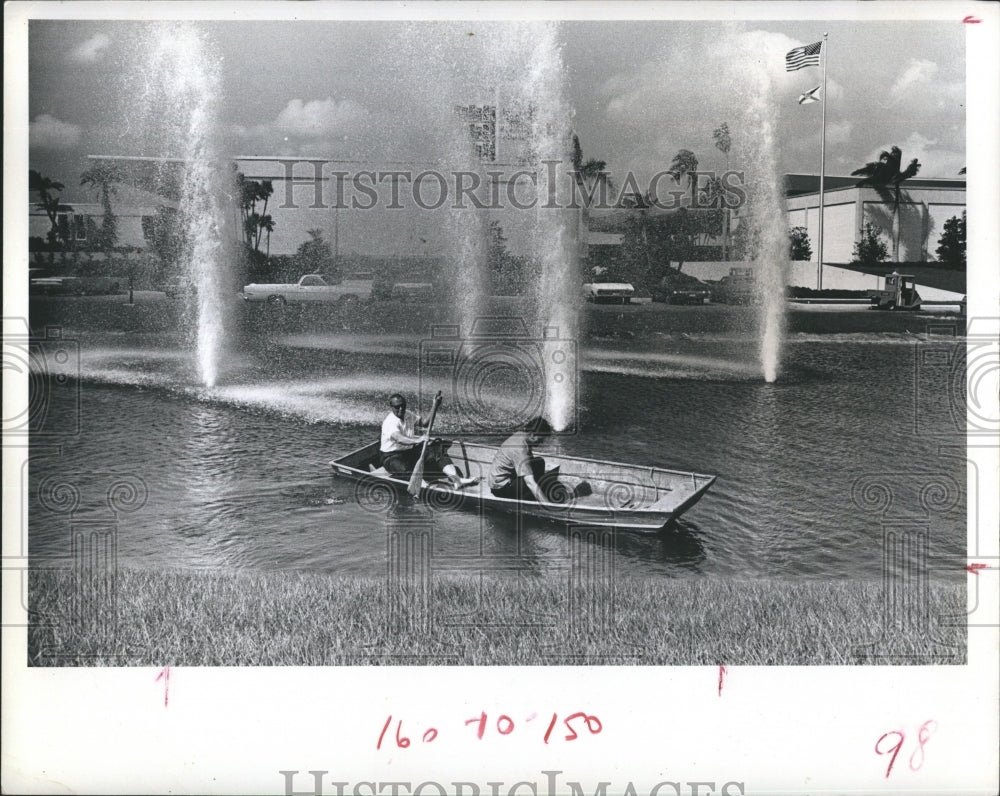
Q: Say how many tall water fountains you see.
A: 4